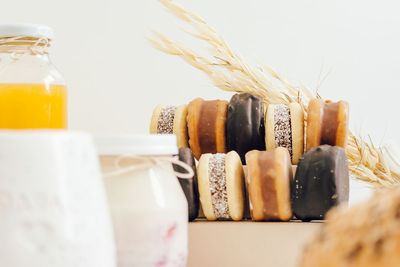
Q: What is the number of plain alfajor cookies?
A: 3